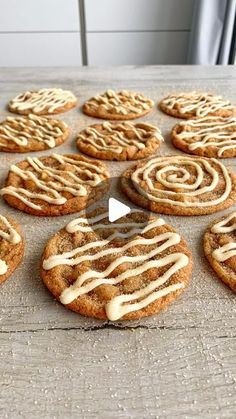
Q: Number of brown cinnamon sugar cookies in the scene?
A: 11